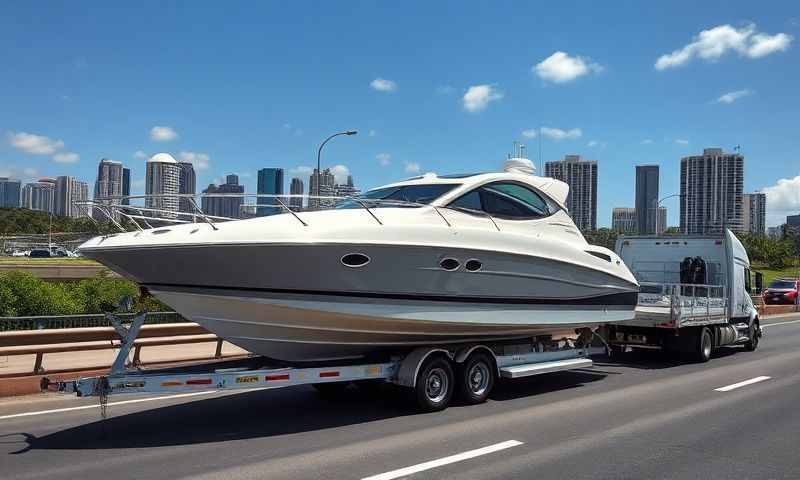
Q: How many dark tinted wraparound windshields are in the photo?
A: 1